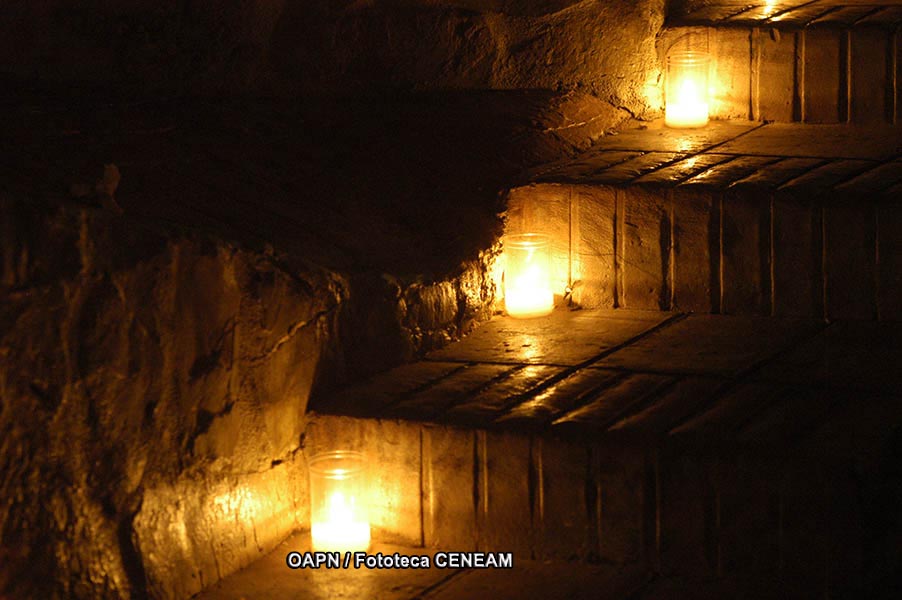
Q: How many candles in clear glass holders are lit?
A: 3